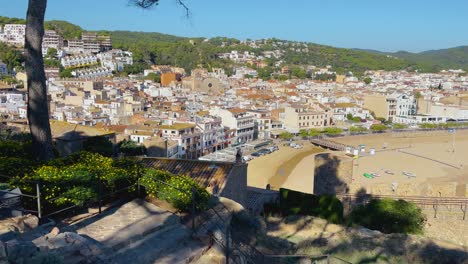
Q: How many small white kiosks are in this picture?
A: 4